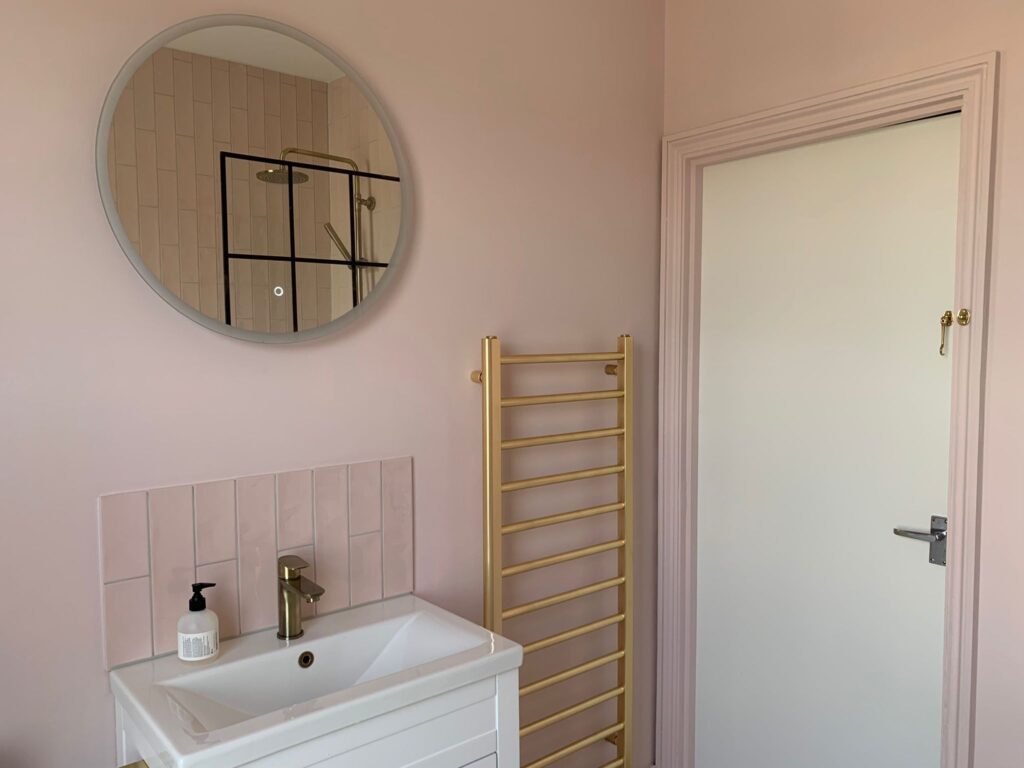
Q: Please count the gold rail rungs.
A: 12